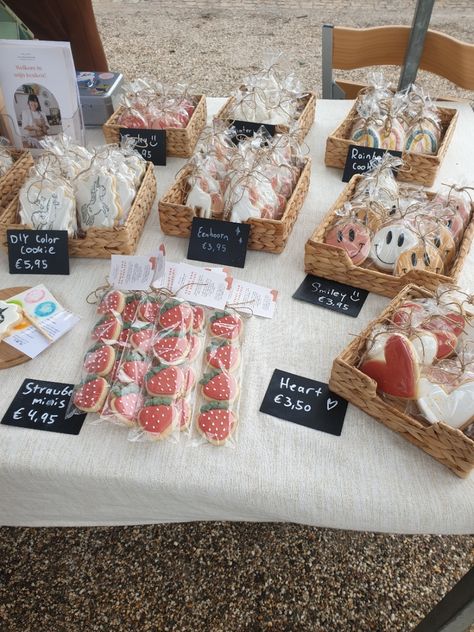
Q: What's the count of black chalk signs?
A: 8